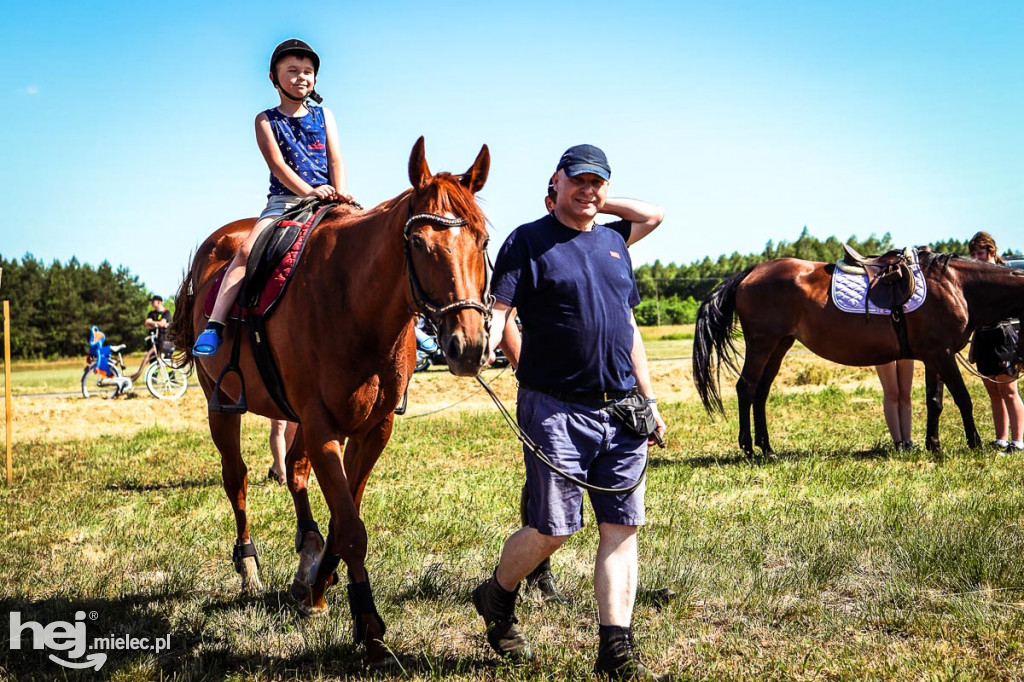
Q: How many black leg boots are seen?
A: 4